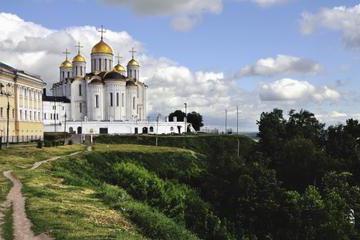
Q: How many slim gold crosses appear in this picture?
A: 5